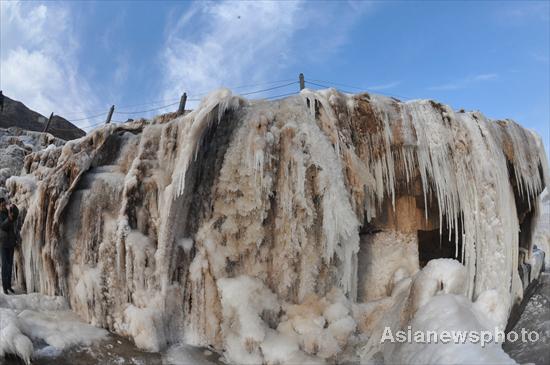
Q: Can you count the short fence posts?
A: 4